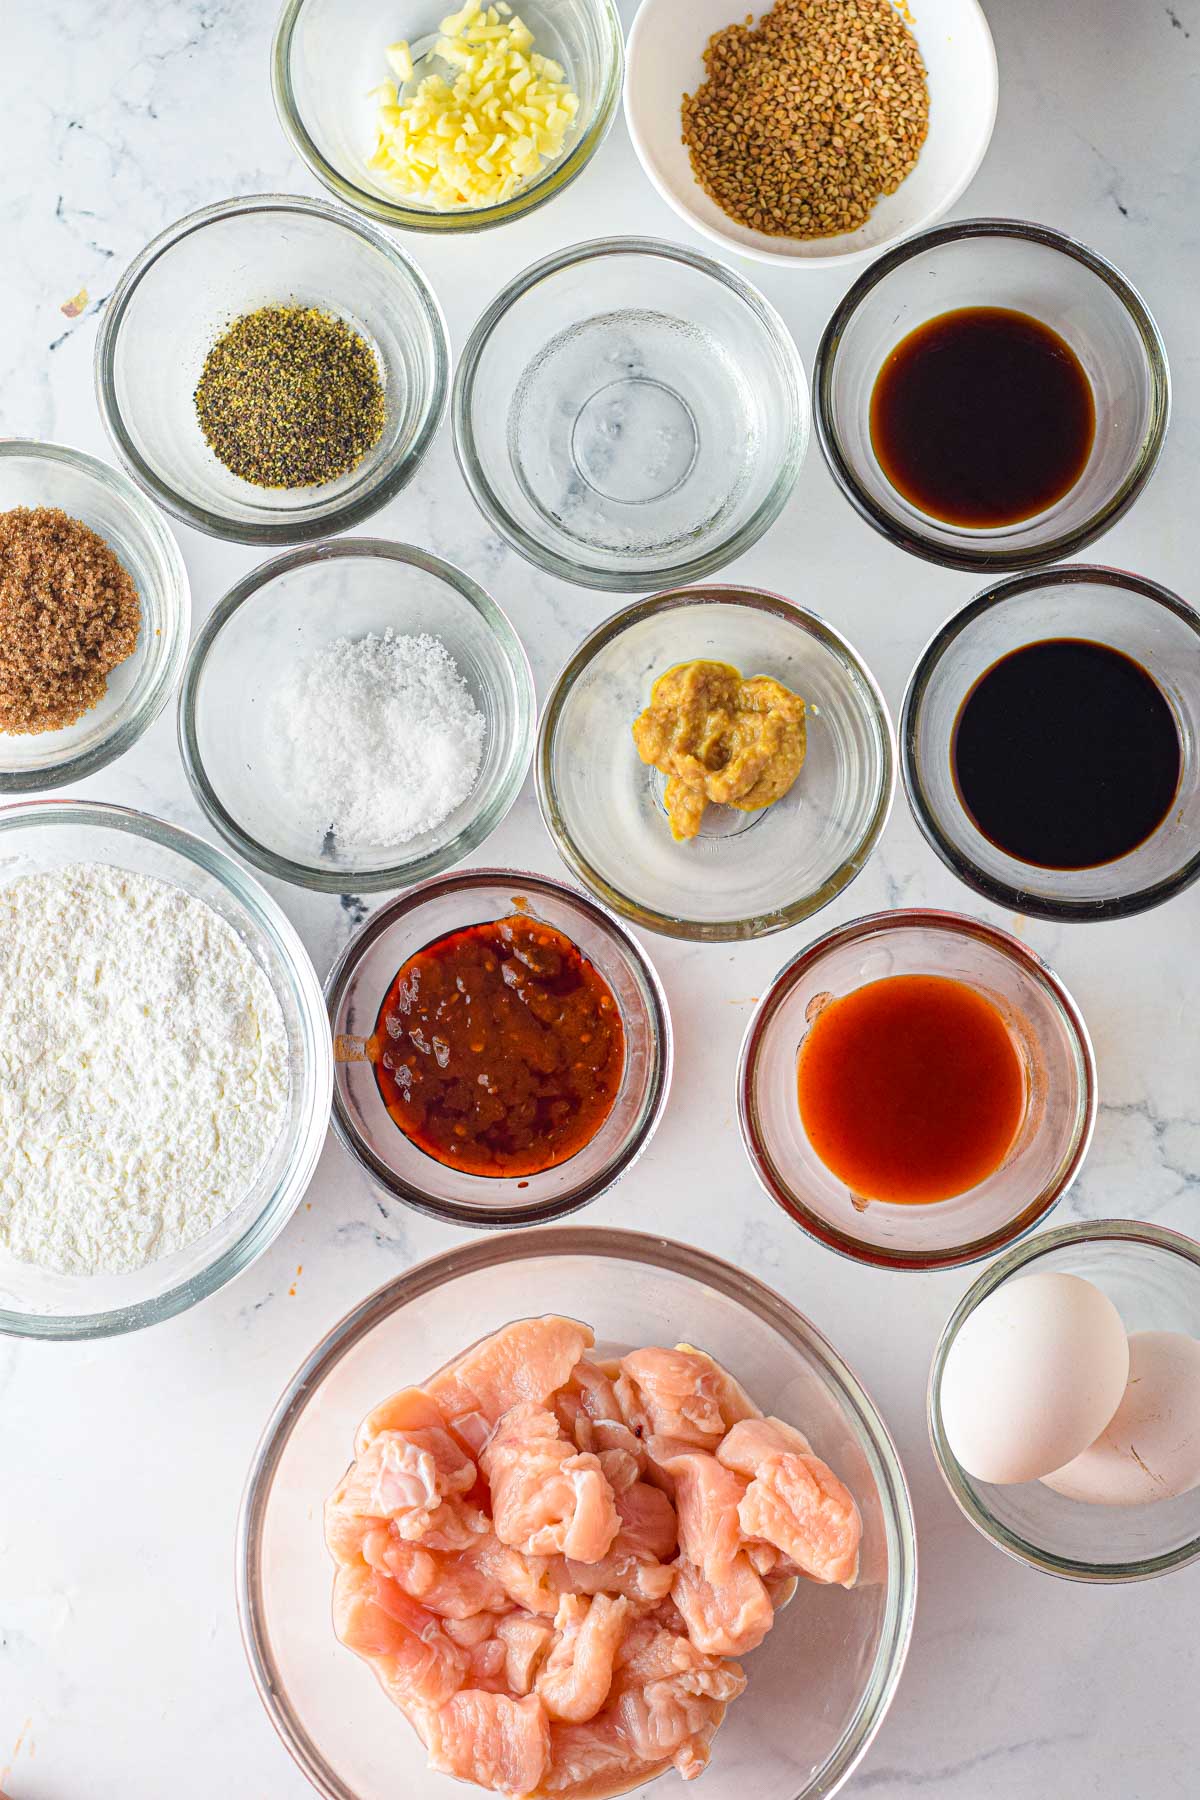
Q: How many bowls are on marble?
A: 14